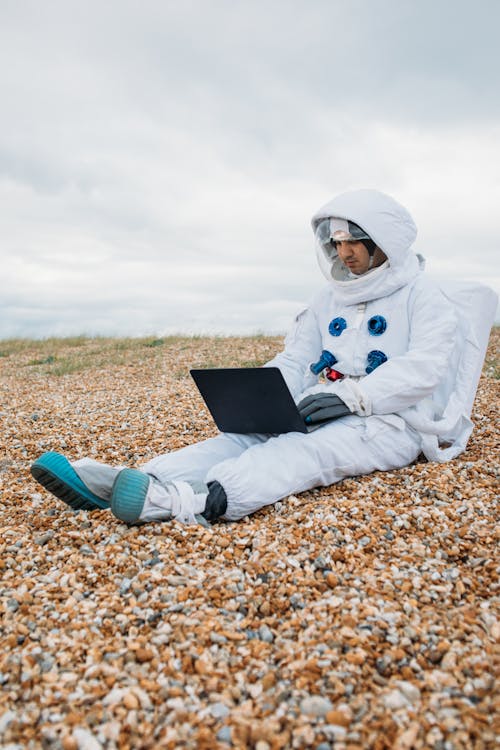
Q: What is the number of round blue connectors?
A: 4